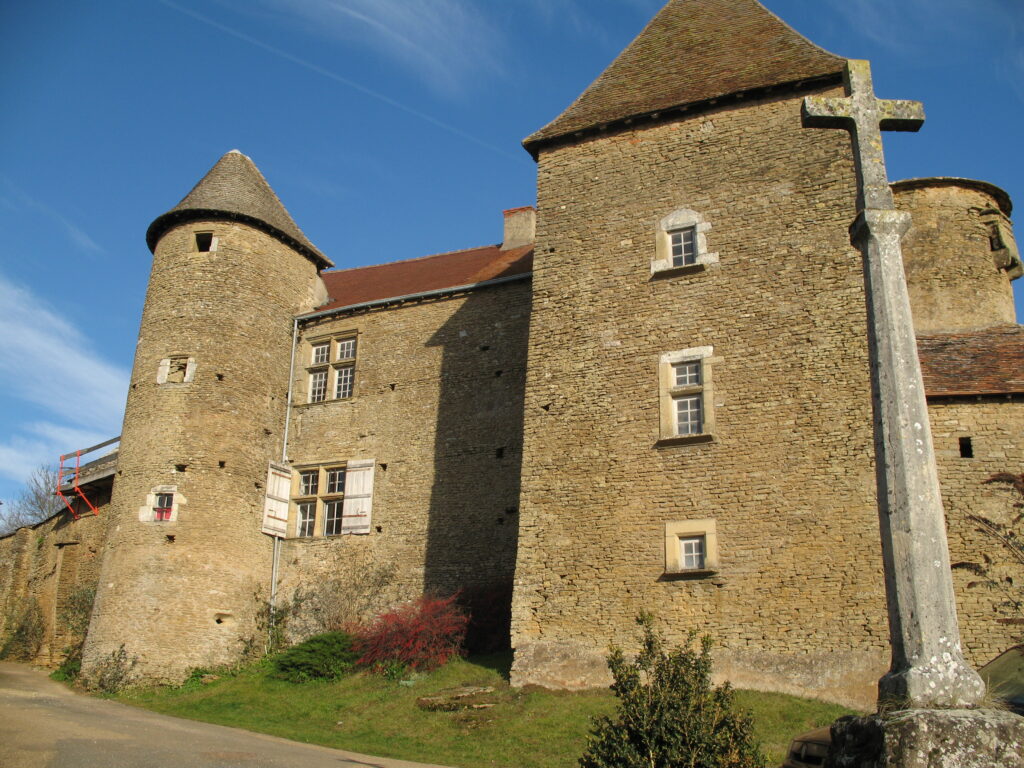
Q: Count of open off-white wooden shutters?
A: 2